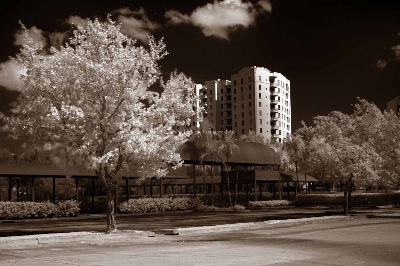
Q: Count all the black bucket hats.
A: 0